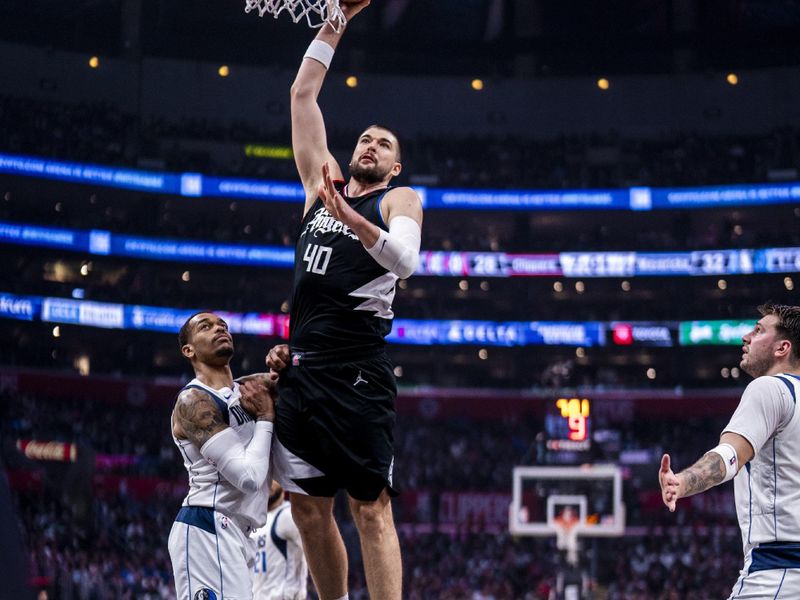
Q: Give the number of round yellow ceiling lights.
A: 6